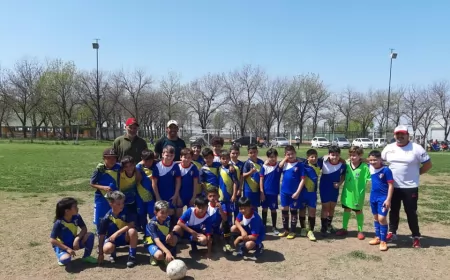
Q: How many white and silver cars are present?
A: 5